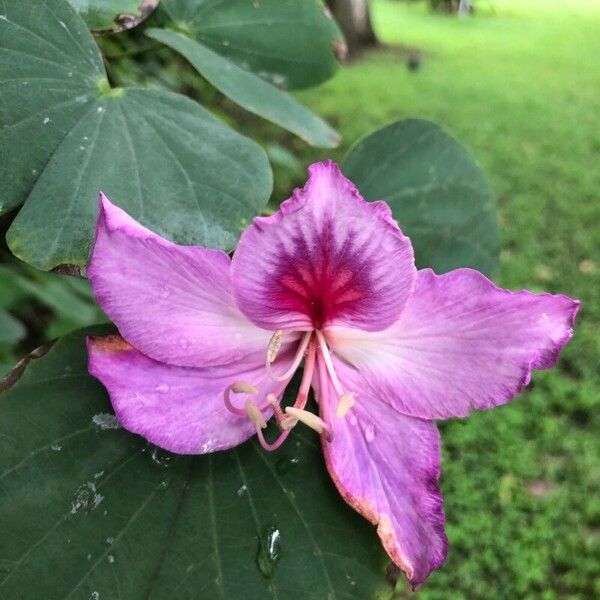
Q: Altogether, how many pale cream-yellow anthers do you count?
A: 5